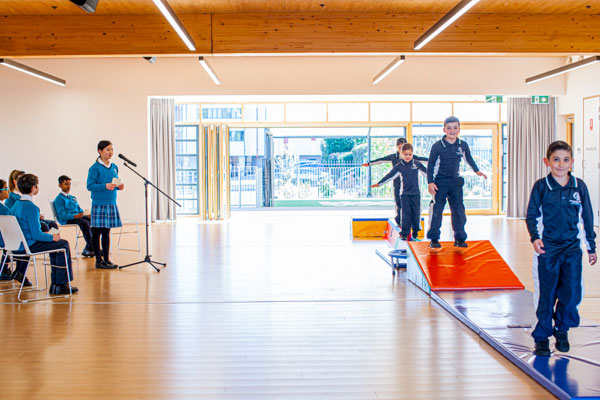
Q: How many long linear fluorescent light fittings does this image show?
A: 6